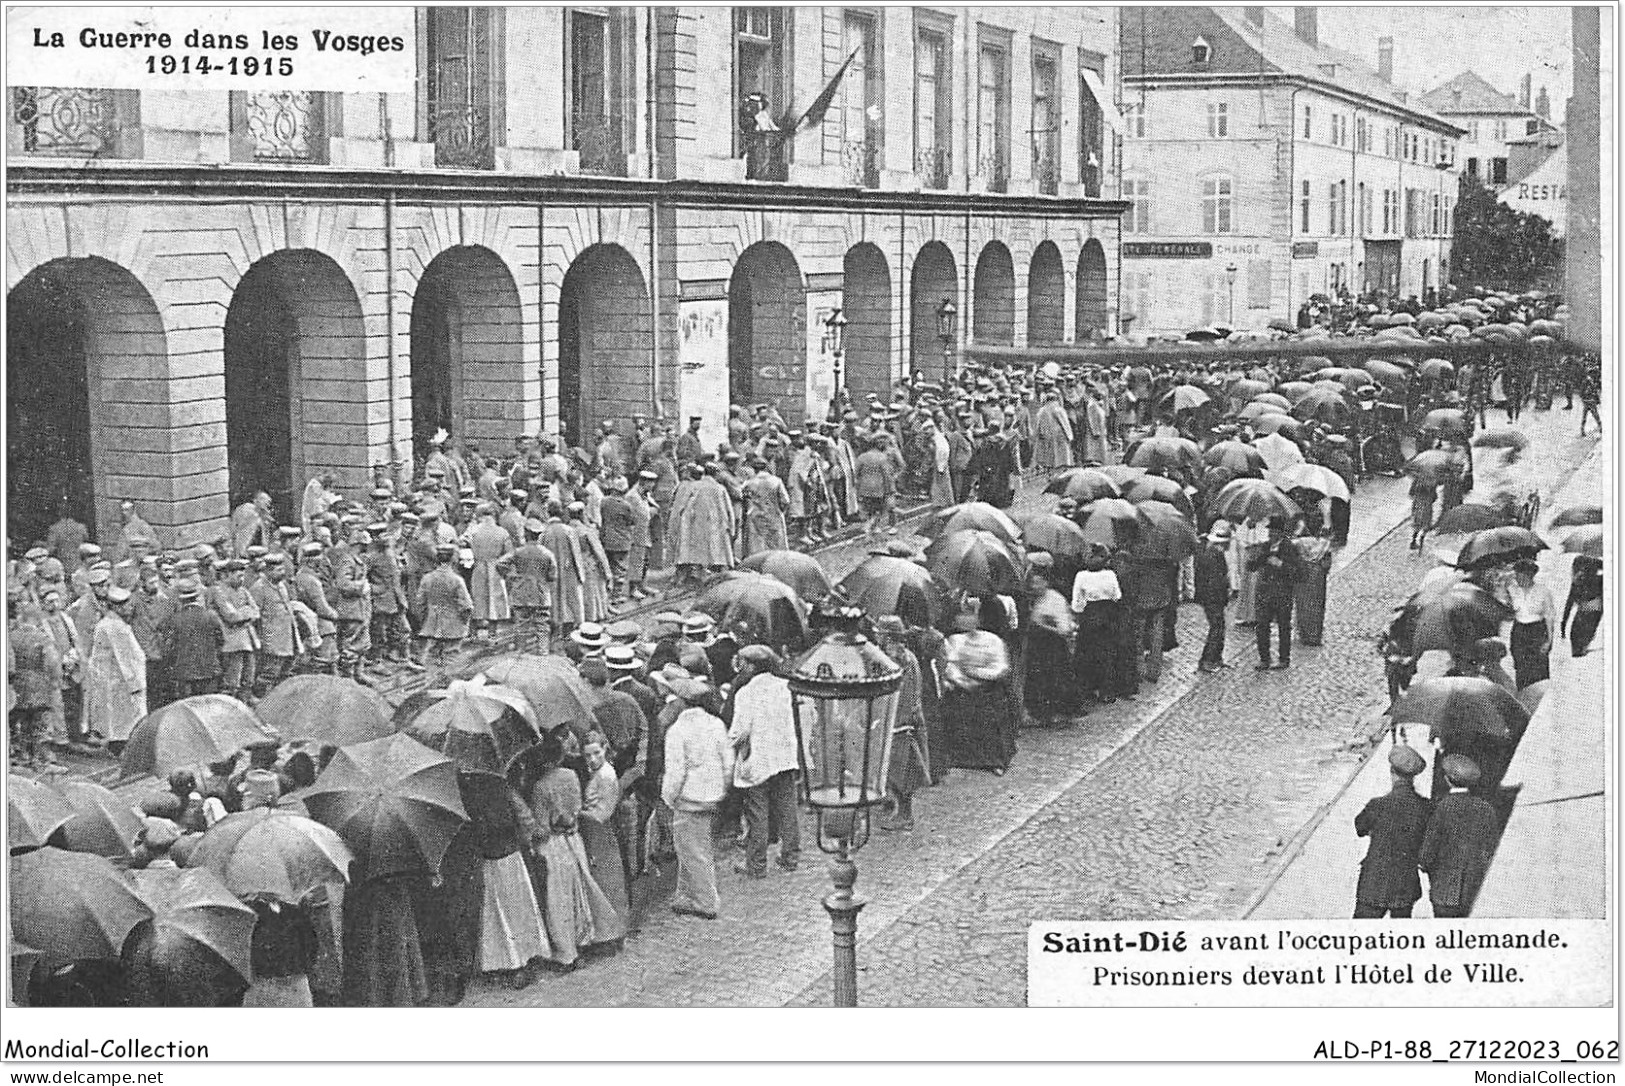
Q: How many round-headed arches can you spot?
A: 10